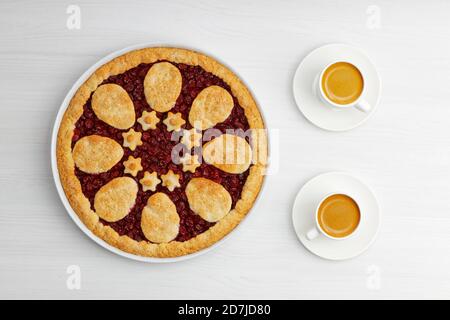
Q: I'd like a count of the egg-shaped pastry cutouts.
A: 8